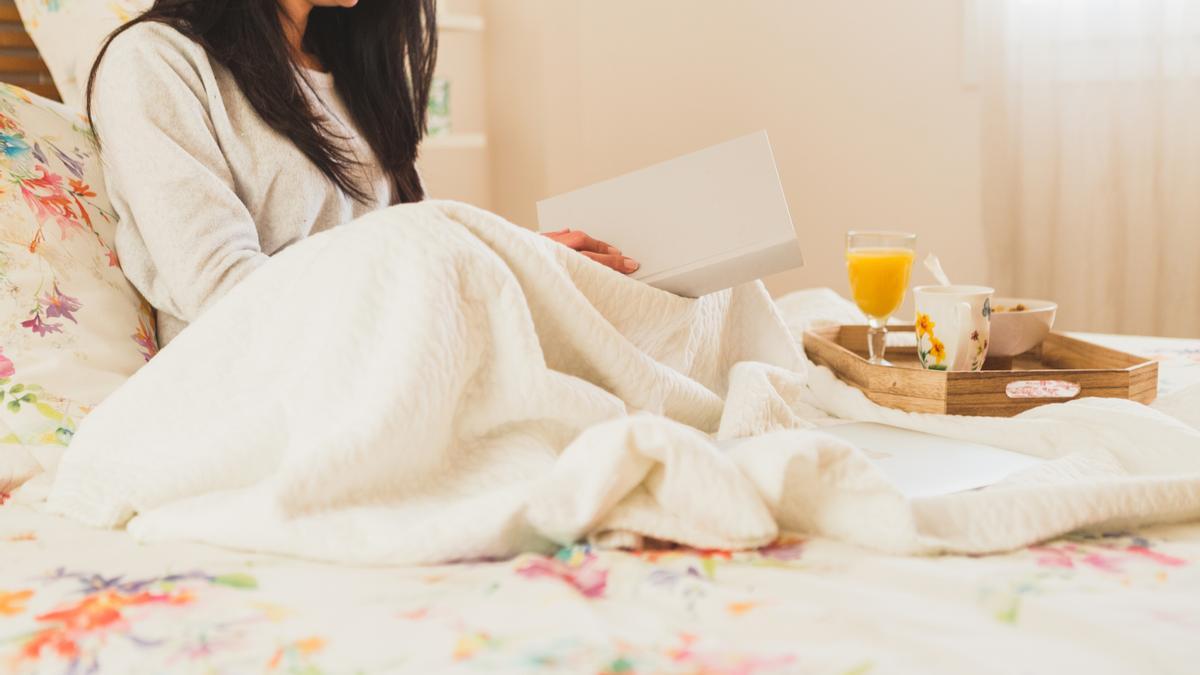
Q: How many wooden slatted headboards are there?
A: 1